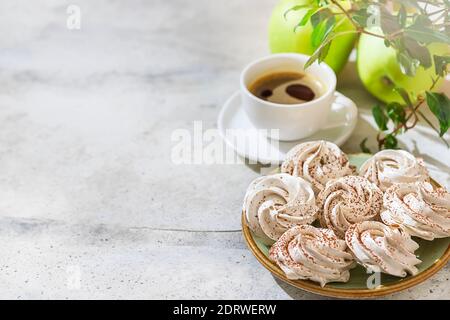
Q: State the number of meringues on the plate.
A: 7